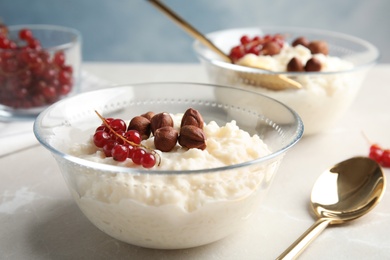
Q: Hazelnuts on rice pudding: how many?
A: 11